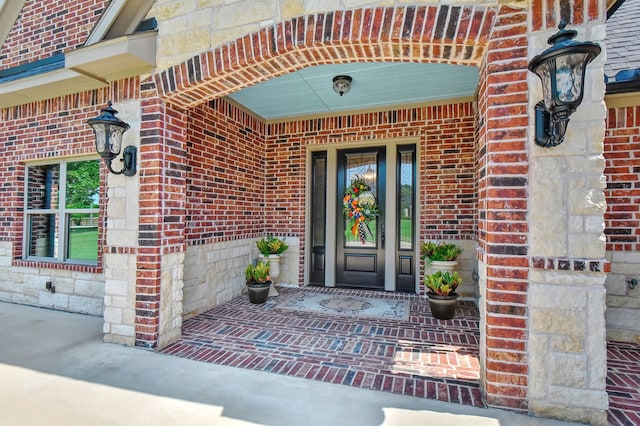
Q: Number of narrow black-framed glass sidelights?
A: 2